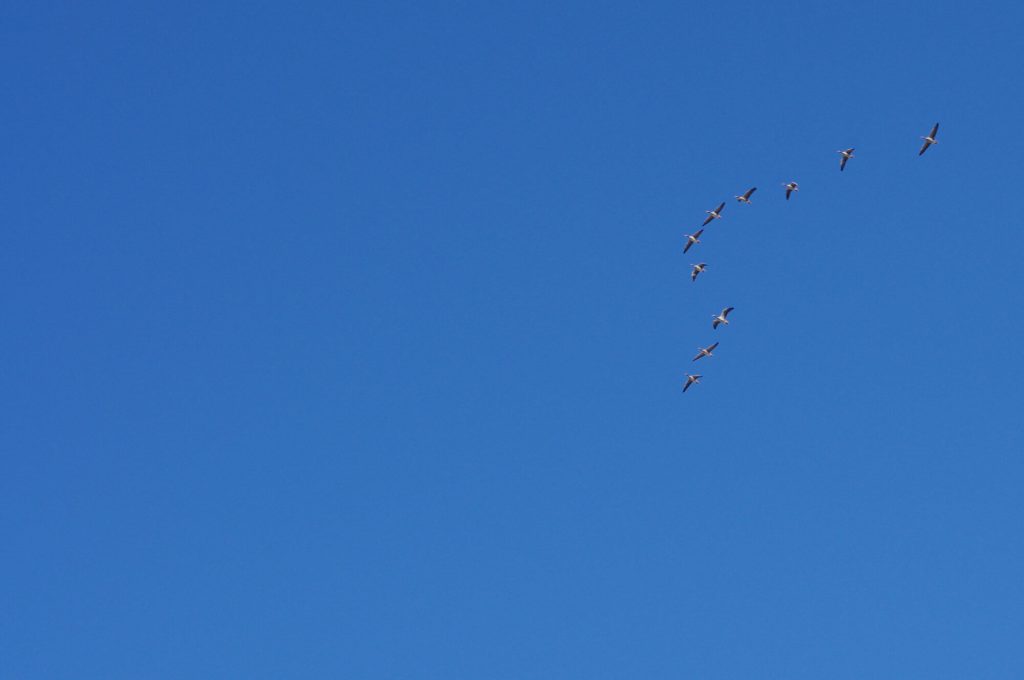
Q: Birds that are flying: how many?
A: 10